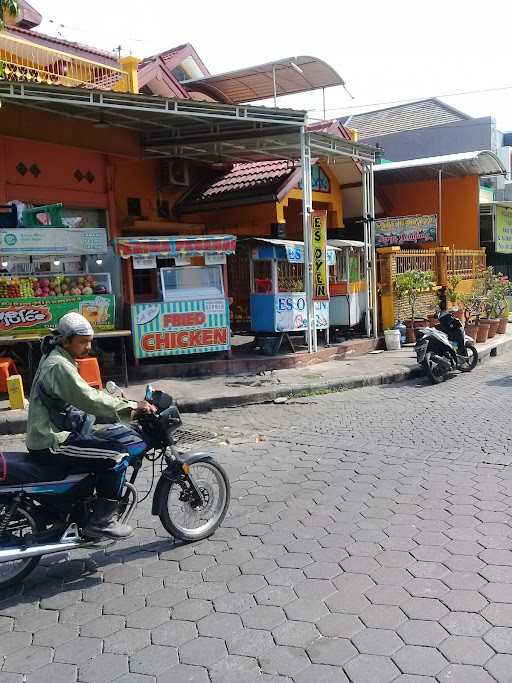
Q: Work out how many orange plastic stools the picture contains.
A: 2